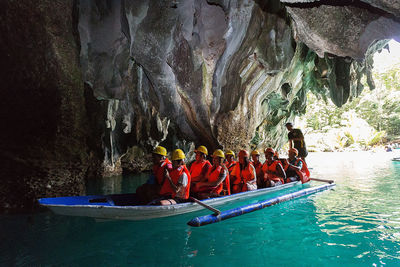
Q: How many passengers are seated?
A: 10